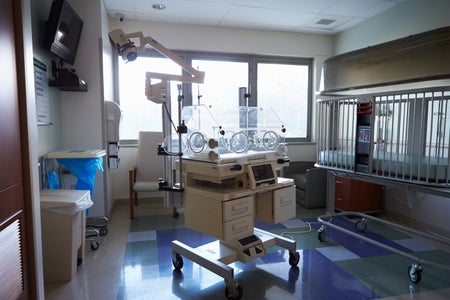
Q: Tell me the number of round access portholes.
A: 3